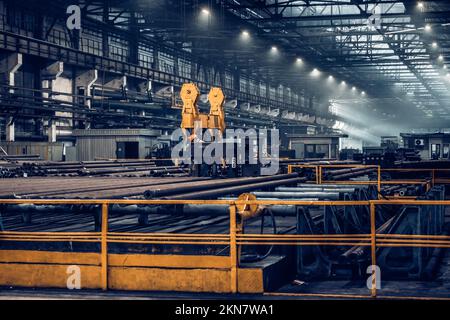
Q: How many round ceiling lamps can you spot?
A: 15